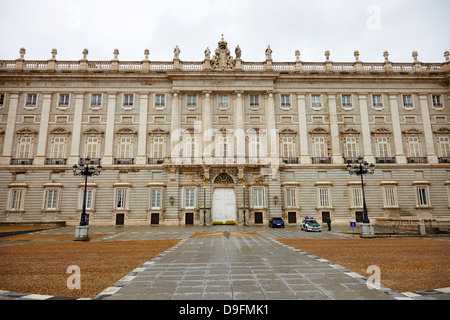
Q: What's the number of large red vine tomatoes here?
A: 0